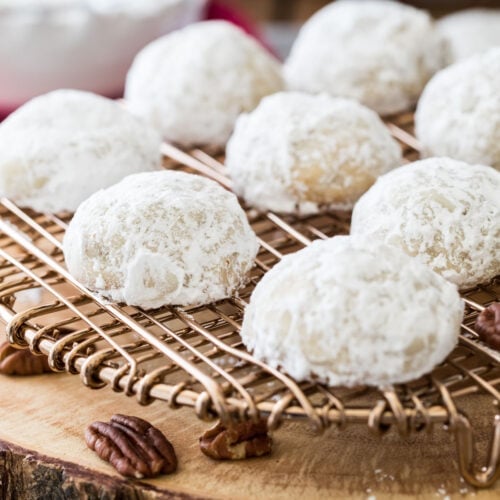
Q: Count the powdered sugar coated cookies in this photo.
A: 9